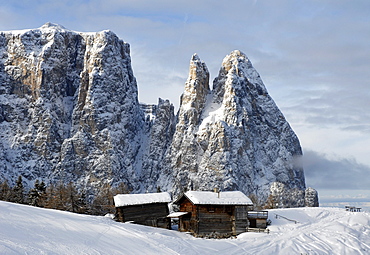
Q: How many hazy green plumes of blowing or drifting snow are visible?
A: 0